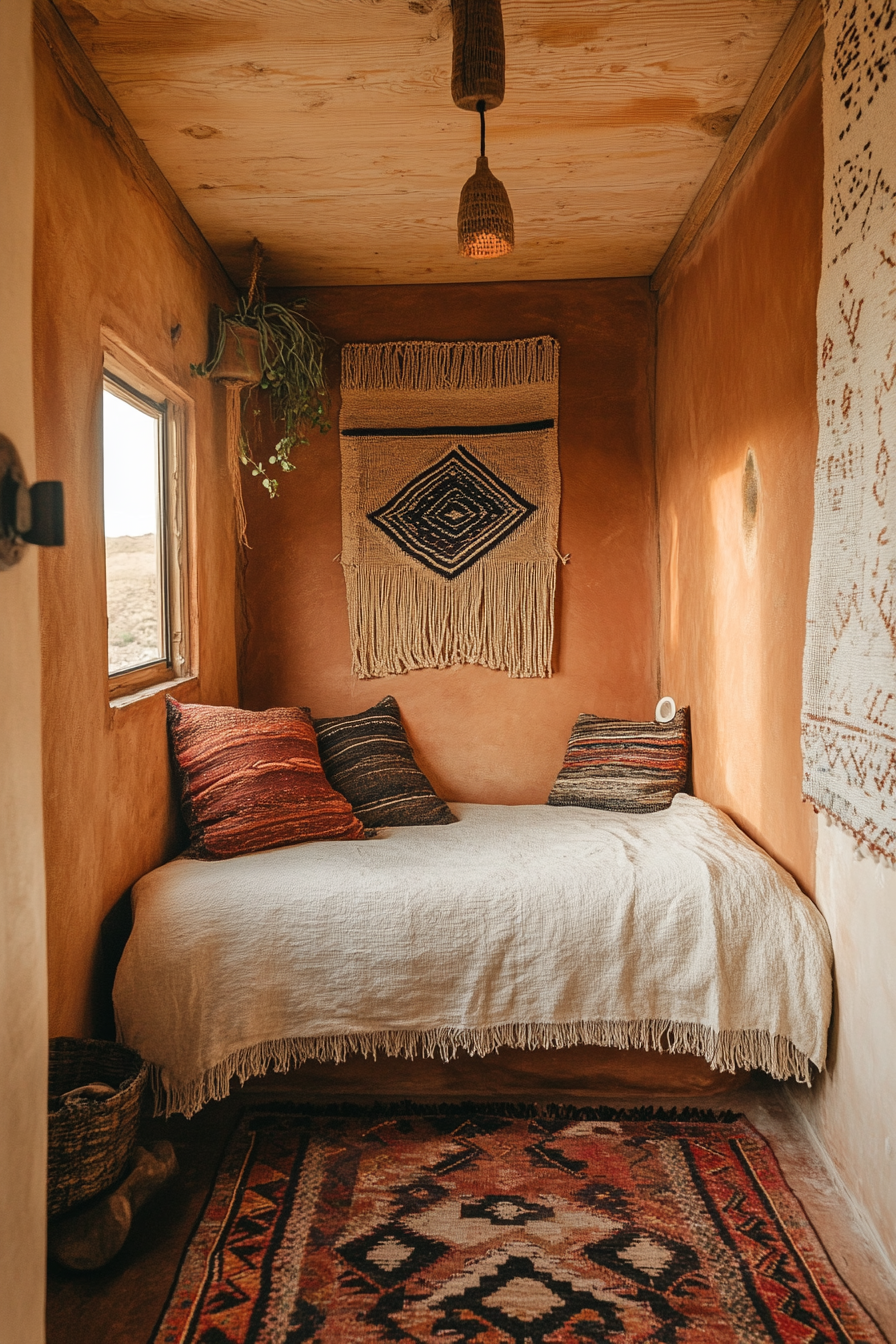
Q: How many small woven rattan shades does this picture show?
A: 1